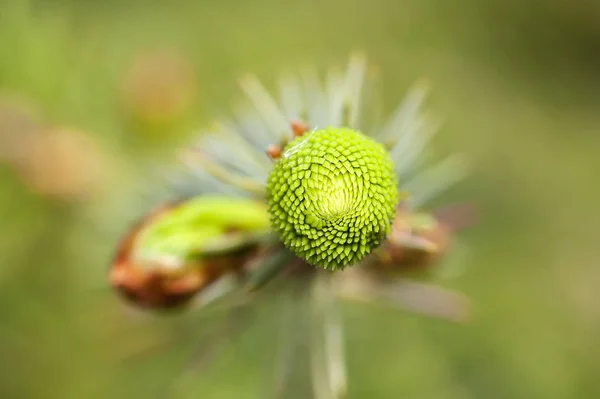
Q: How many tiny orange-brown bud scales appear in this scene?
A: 2